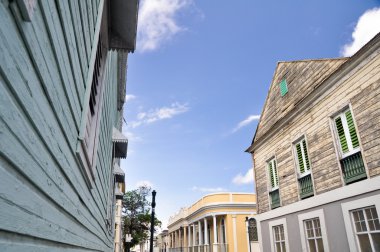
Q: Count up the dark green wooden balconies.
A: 3